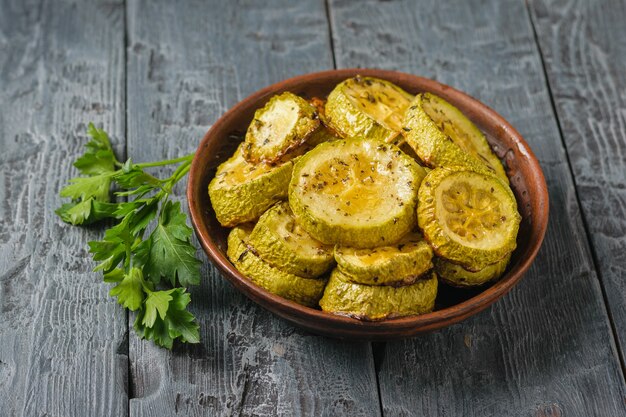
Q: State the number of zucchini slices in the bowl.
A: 11